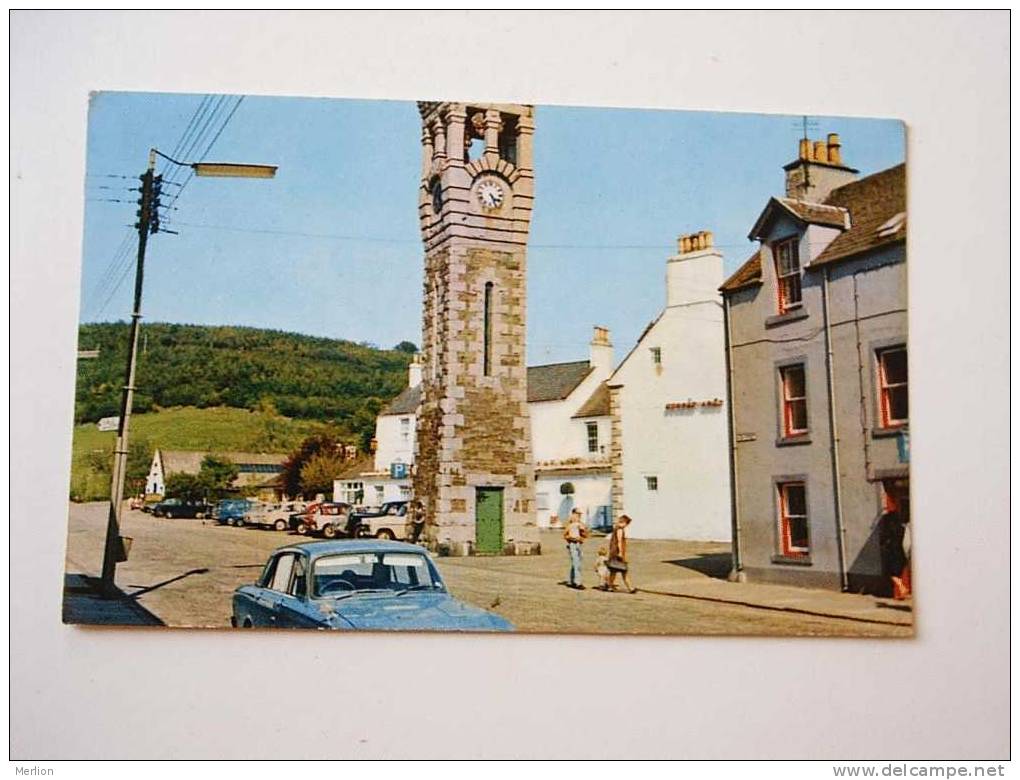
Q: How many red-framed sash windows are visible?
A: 4